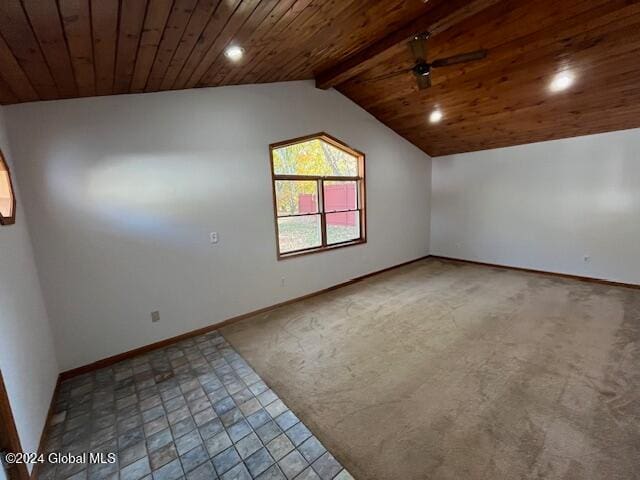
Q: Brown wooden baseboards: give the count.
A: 3